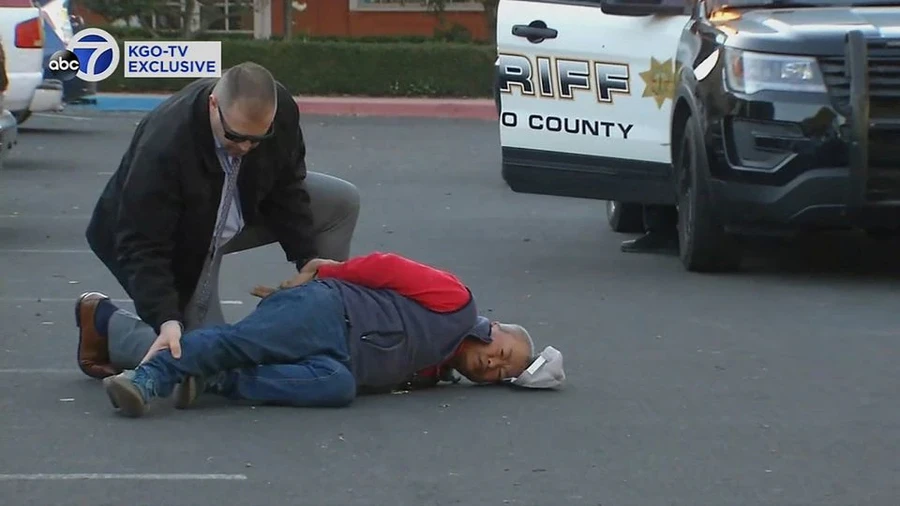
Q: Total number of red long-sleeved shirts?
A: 1